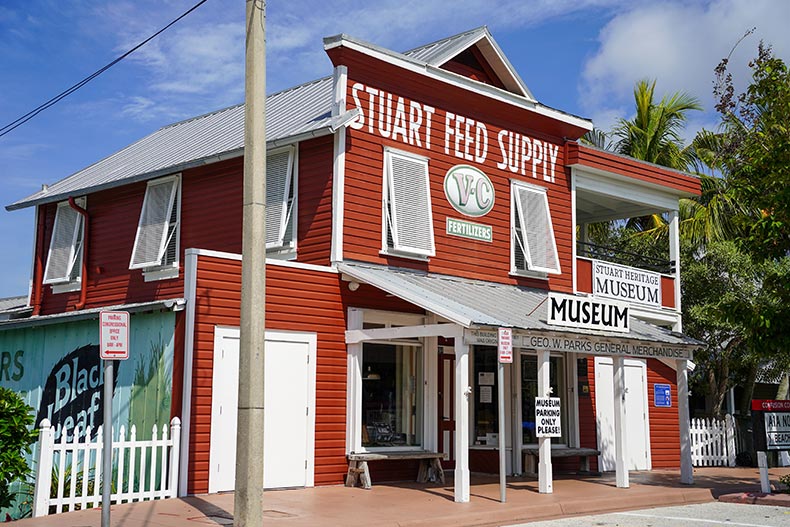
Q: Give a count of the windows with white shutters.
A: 5